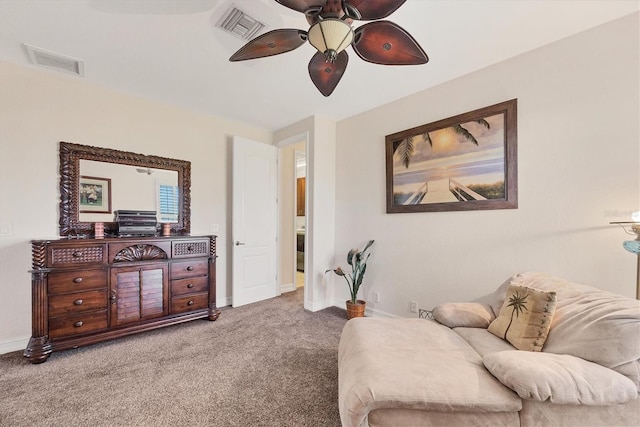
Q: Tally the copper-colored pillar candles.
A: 2